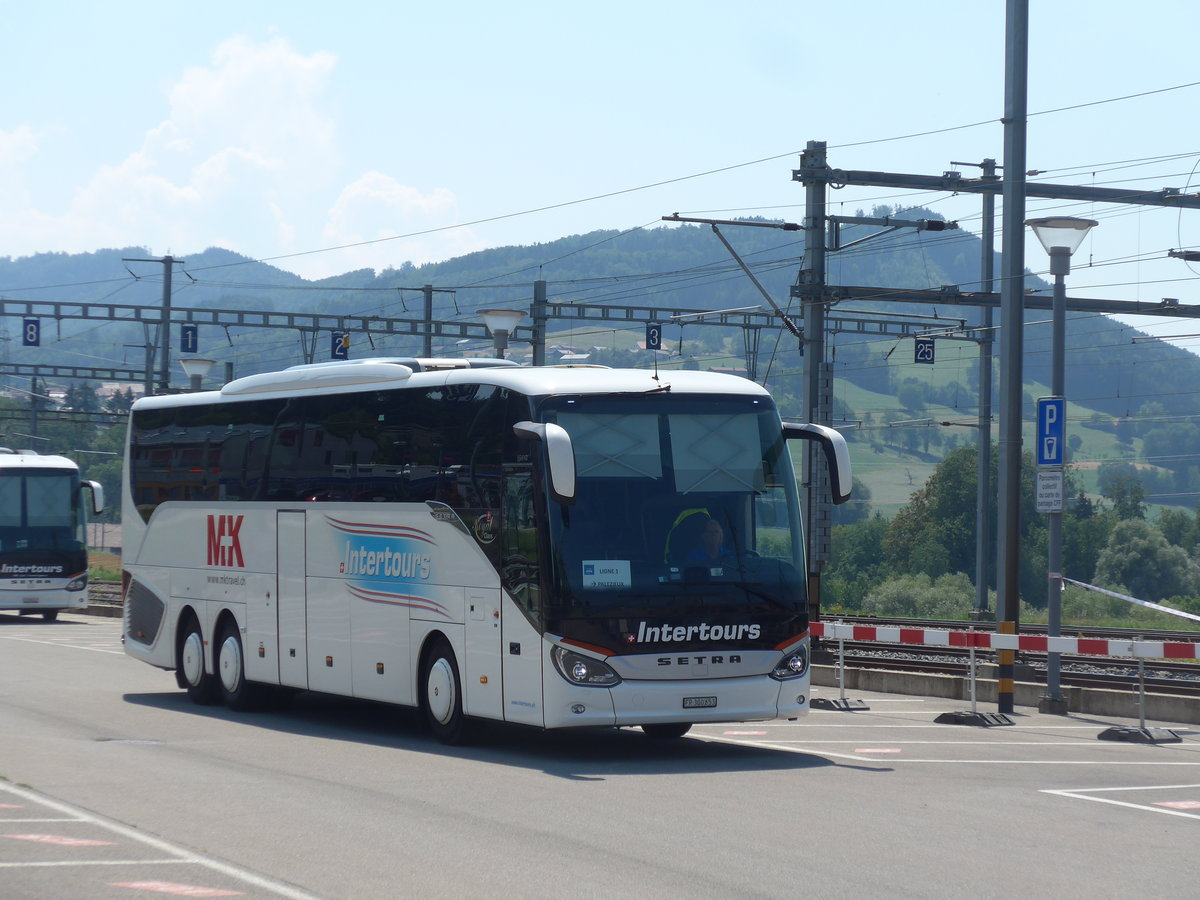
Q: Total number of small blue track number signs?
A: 5